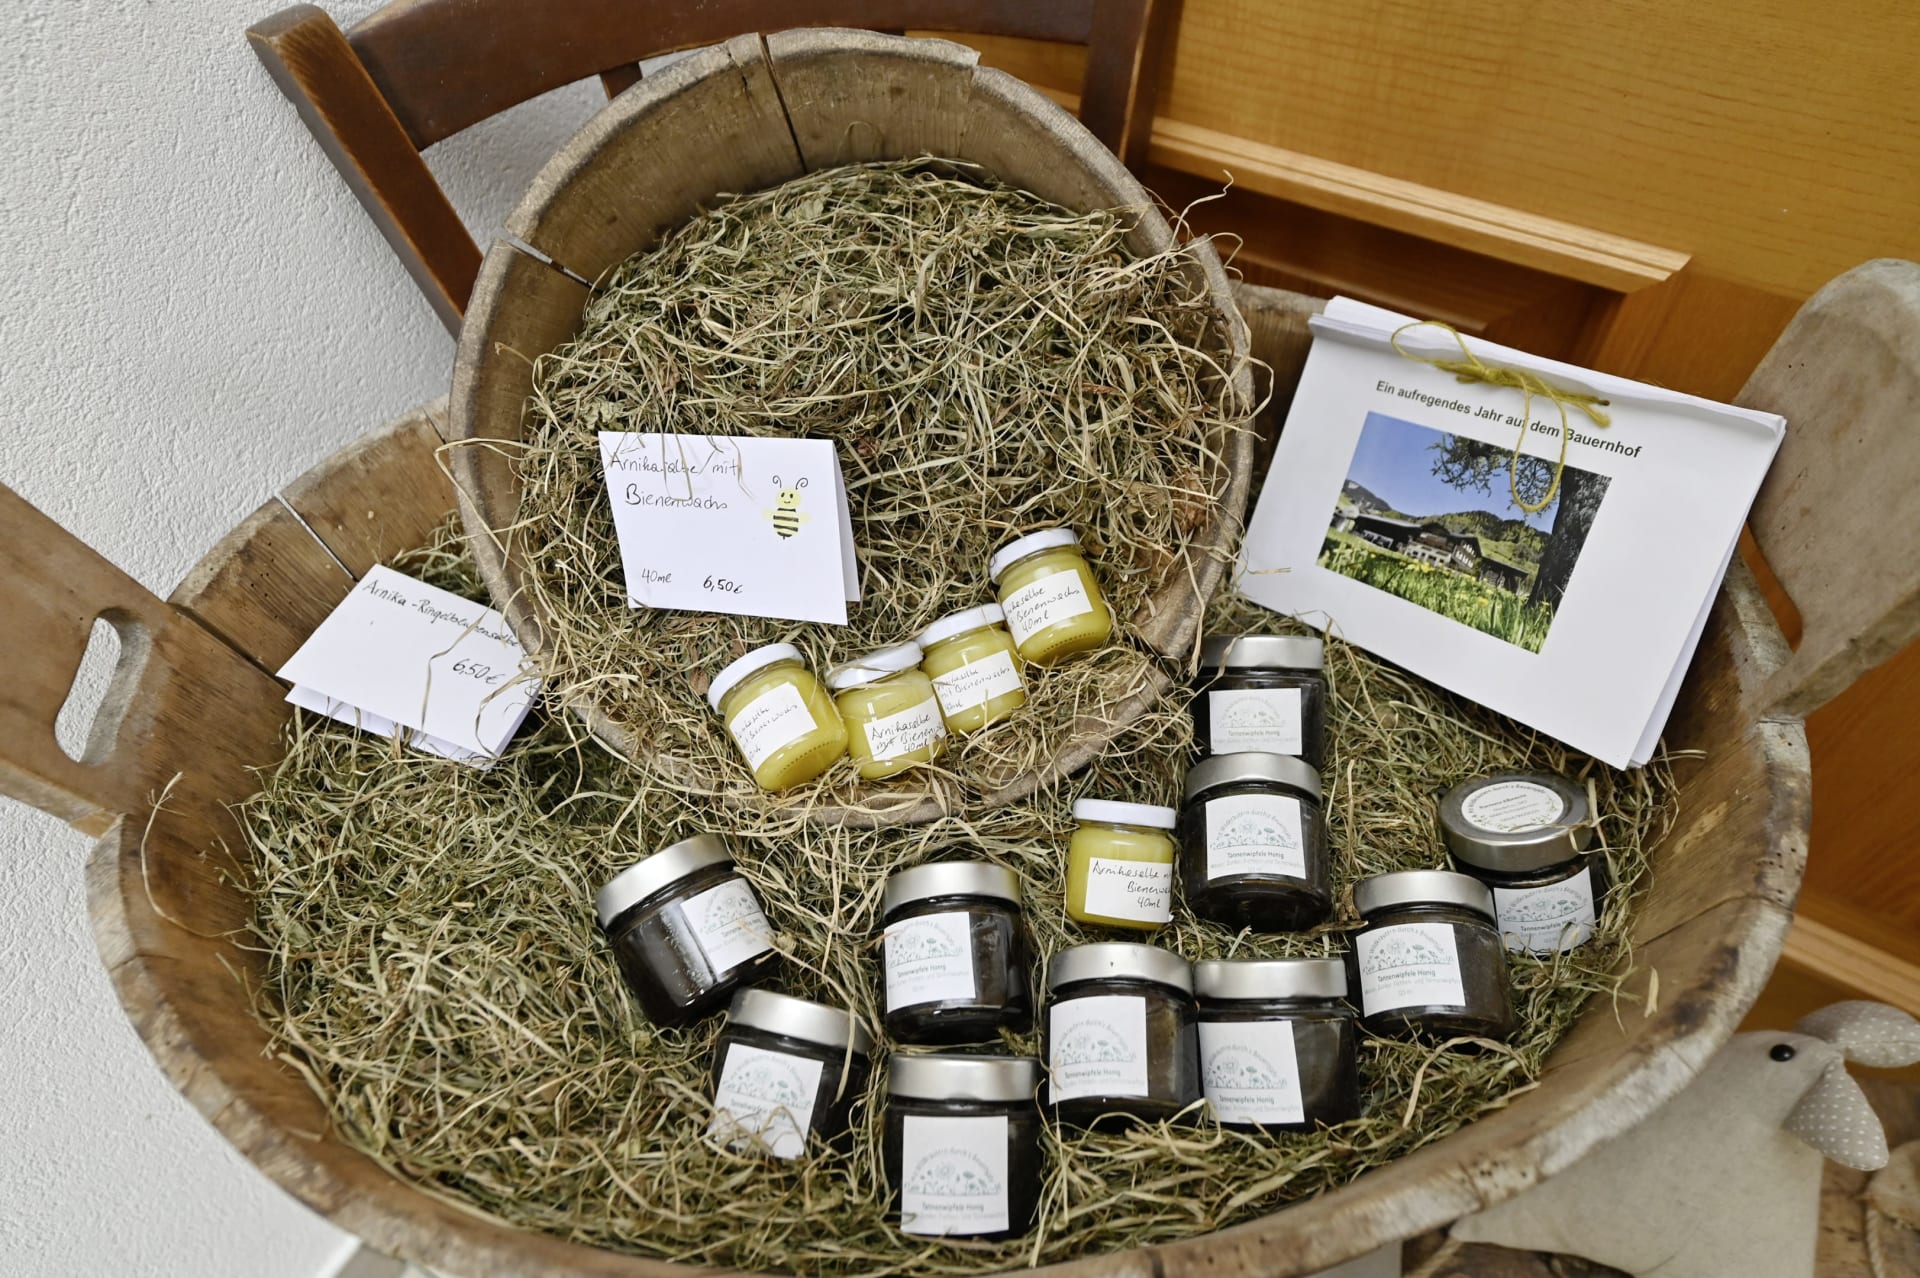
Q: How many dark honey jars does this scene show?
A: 10